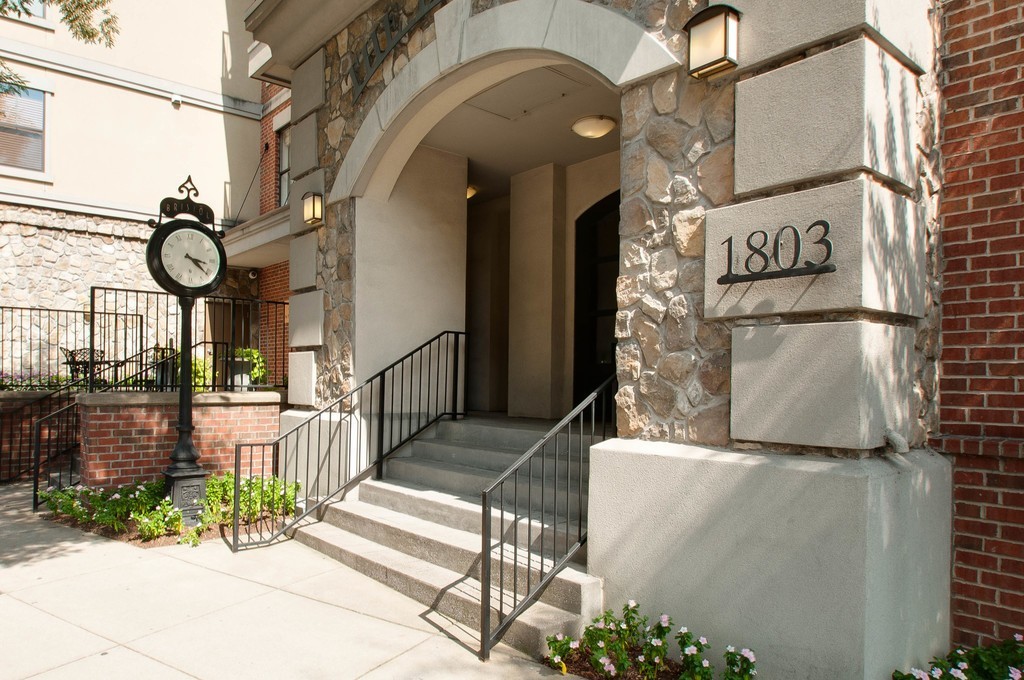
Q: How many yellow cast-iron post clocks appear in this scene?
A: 0